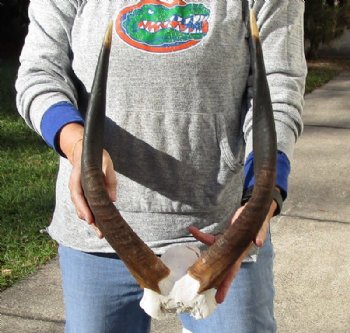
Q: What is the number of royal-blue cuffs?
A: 2